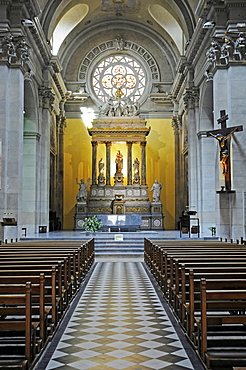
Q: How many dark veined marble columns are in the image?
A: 4